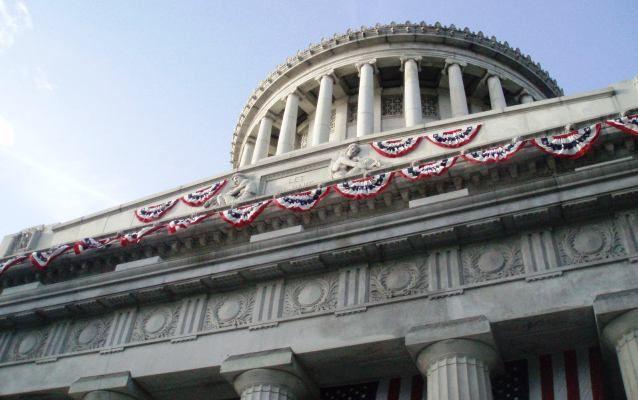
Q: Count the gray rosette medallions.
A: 8